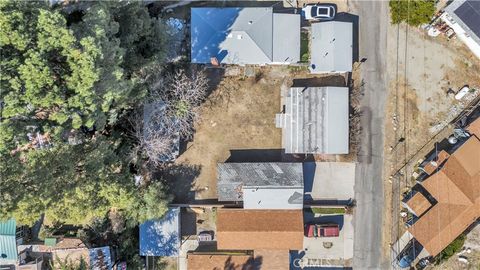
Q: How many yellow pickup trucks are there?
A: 0